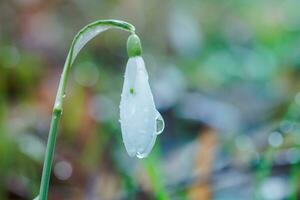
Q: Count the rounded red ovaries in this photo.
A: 0